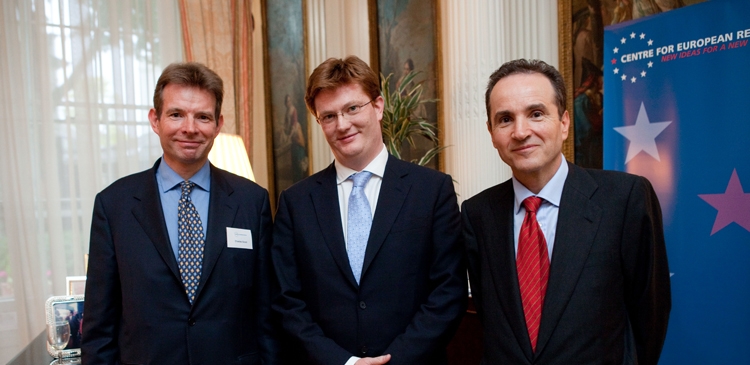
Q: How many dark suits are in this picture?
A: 3